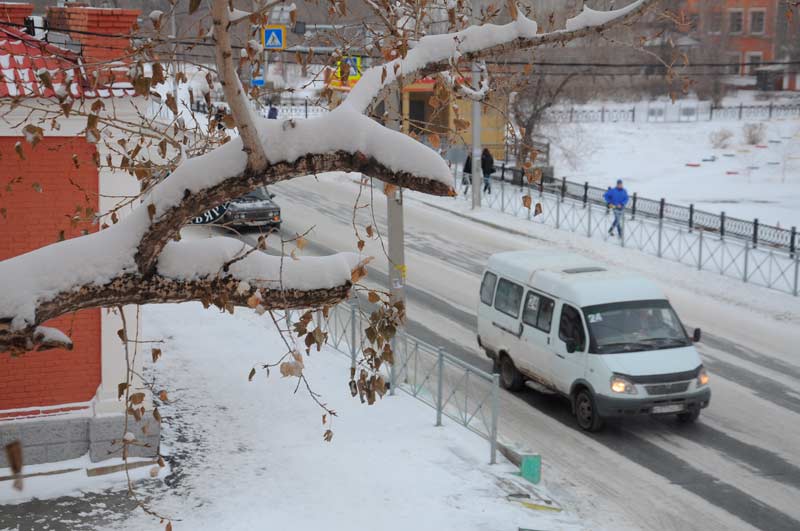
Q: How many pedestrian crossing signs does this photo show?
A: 2